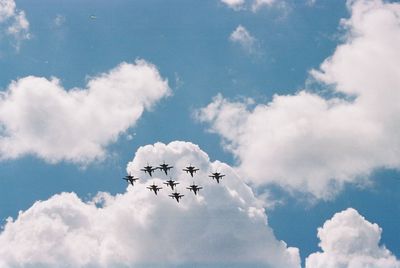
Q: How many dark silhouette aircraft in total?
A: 9